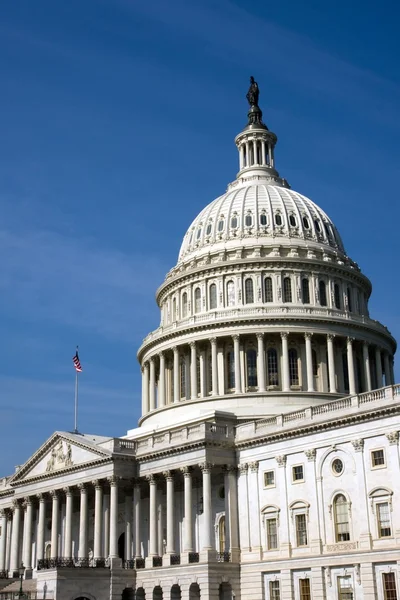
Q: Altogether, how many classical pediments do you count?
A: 1